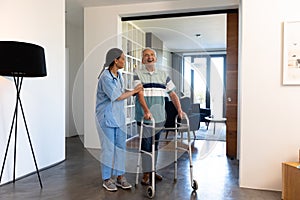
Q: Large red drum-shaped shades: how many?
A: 0